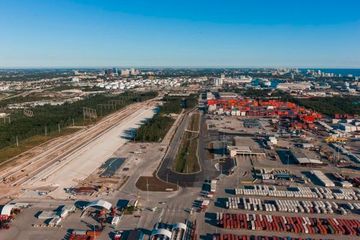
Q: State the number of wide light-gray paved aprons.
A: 1